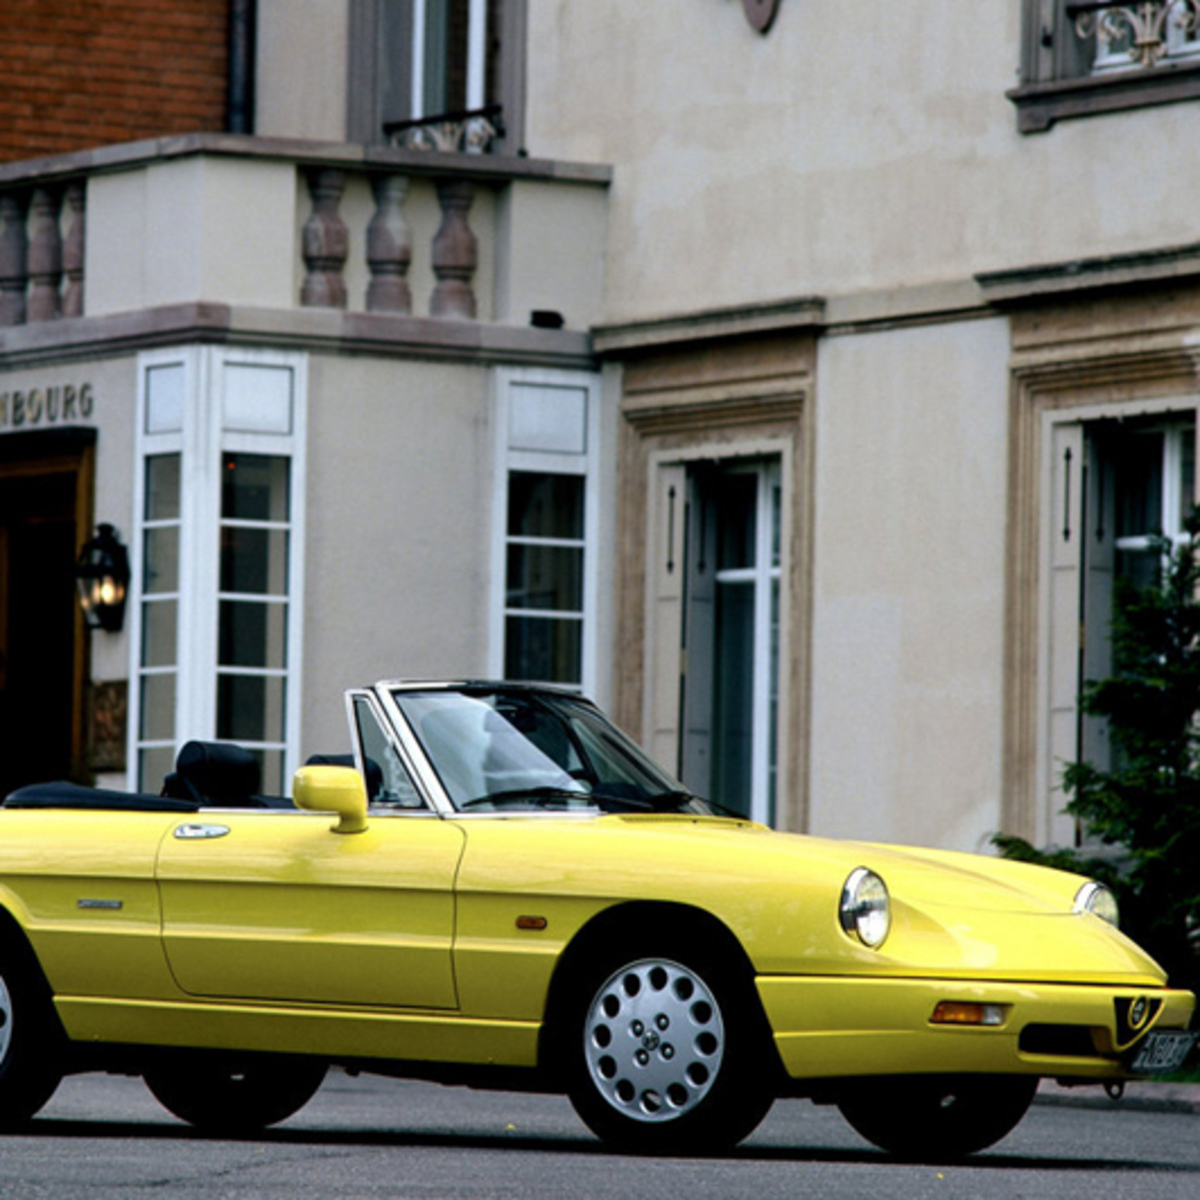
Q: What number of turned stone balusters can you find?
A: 6